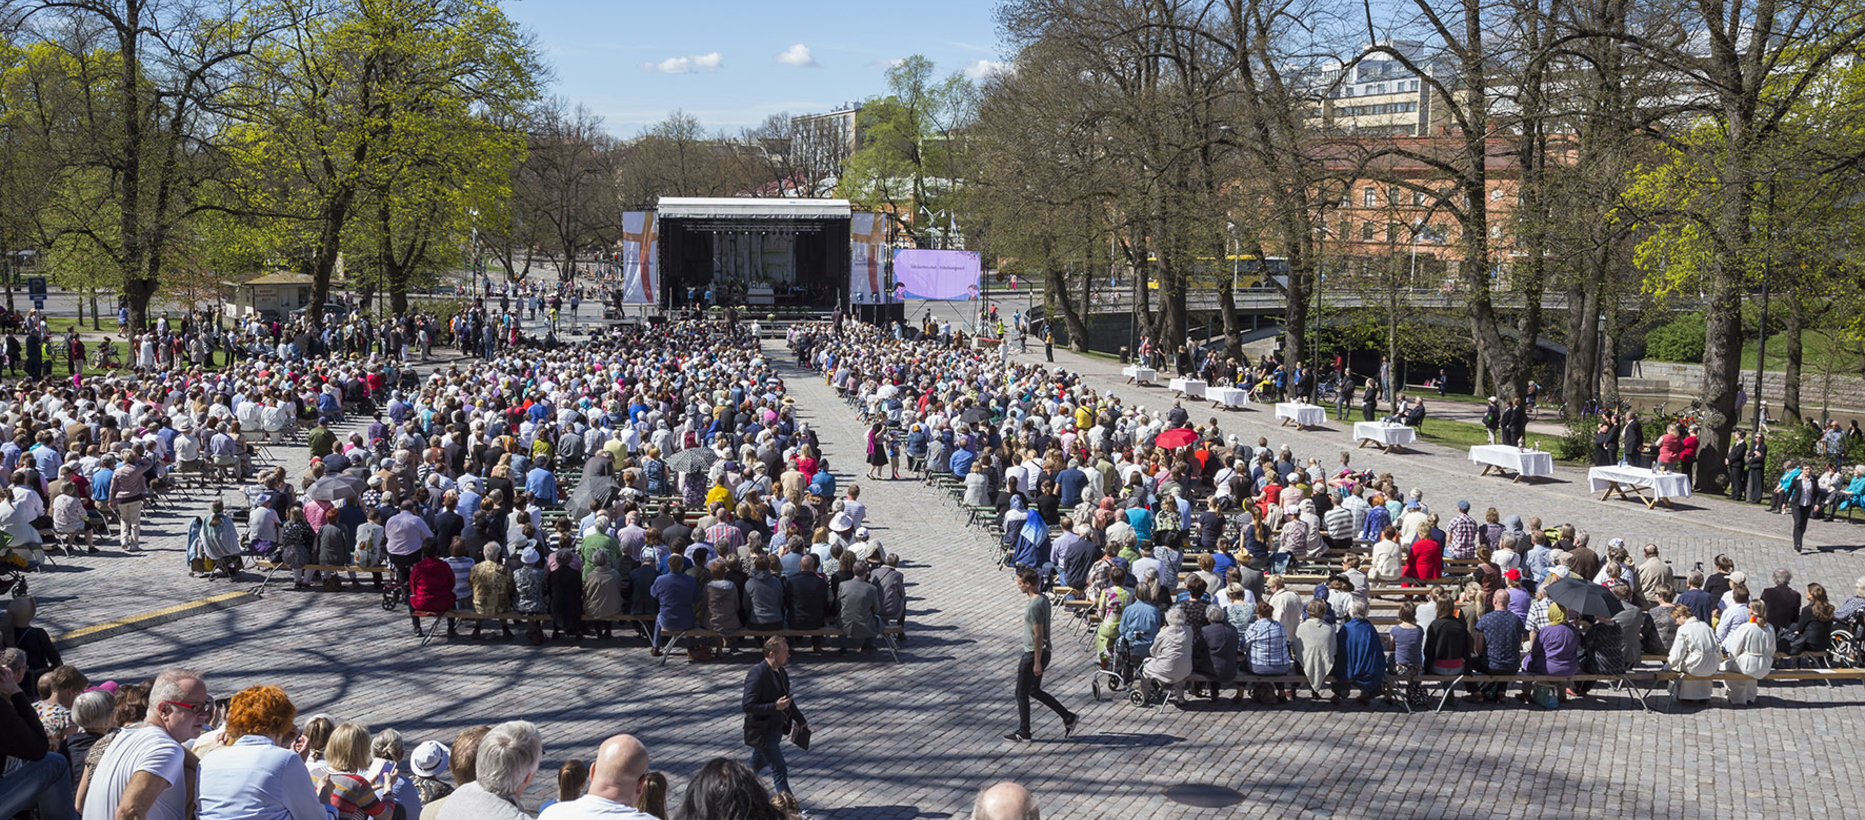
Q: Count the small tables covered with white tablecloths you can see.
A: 7